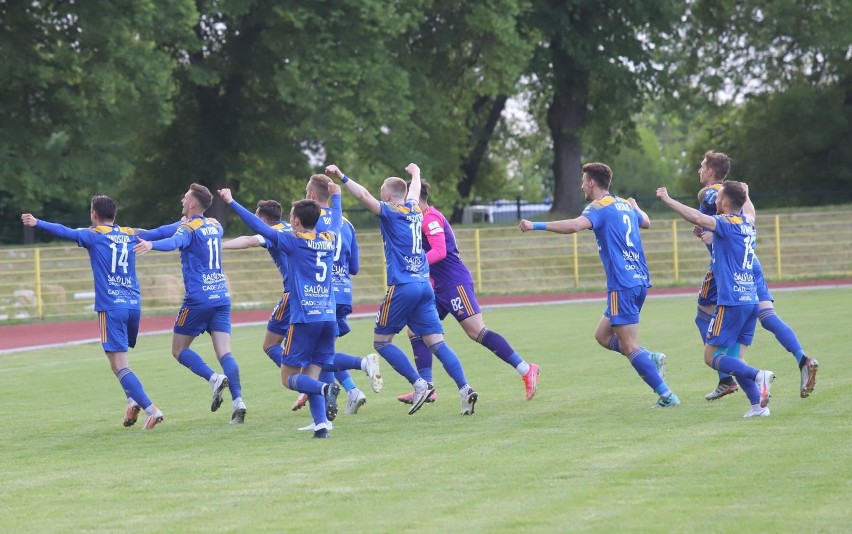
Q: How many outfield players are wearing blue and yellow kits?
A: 9